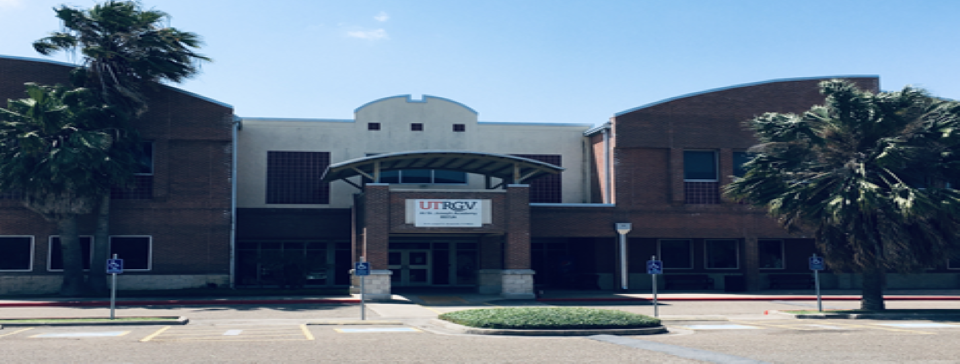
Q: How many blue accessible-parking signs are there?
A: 4